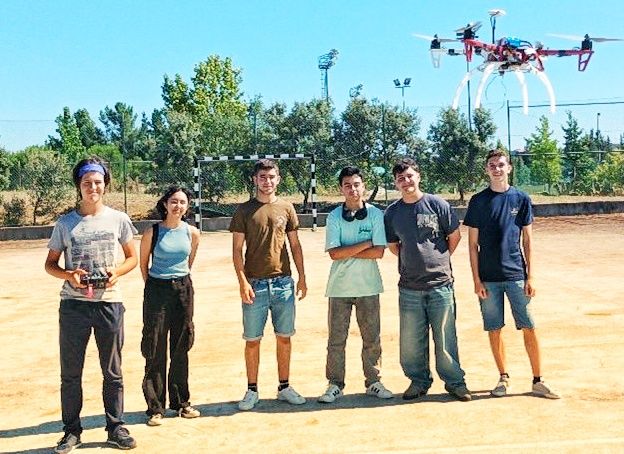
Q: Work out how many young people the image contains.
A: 6